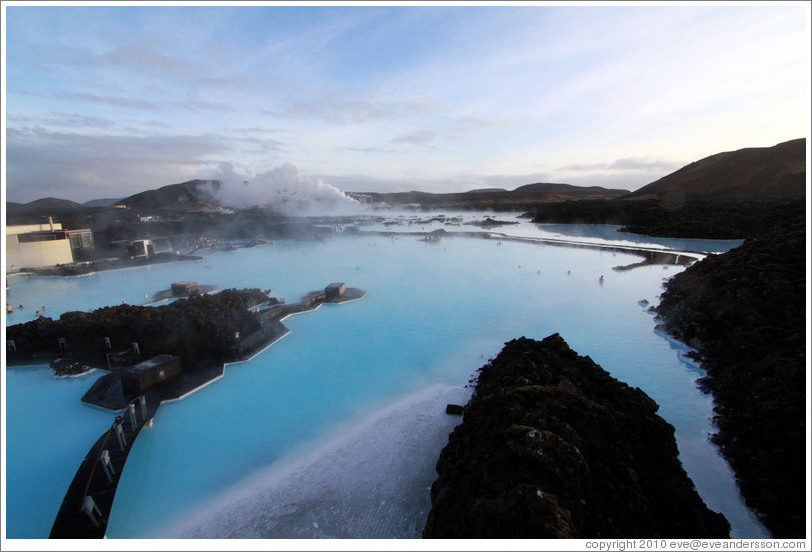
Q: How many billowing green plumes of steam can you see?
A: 0